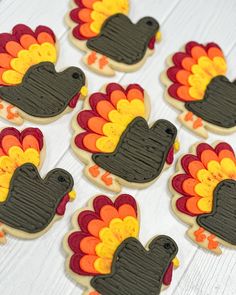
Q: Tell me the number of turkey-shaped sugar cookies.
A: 7